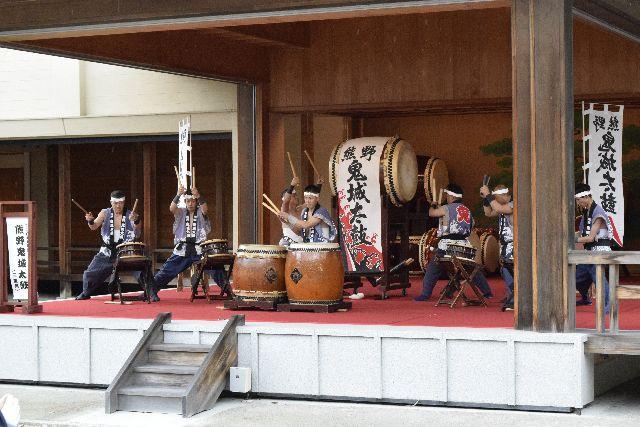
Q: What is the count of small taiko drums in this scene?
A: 3